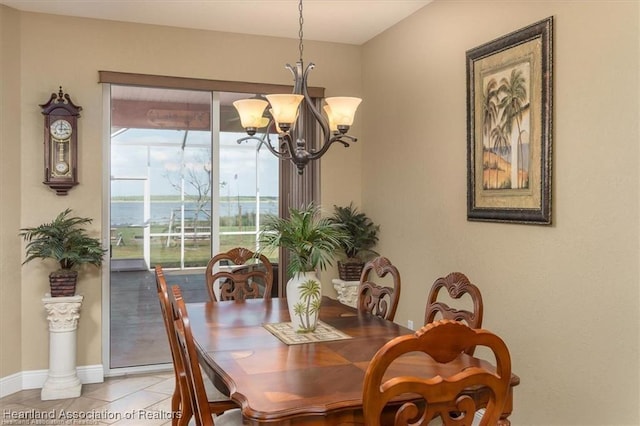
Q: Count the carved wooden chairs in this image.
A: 6